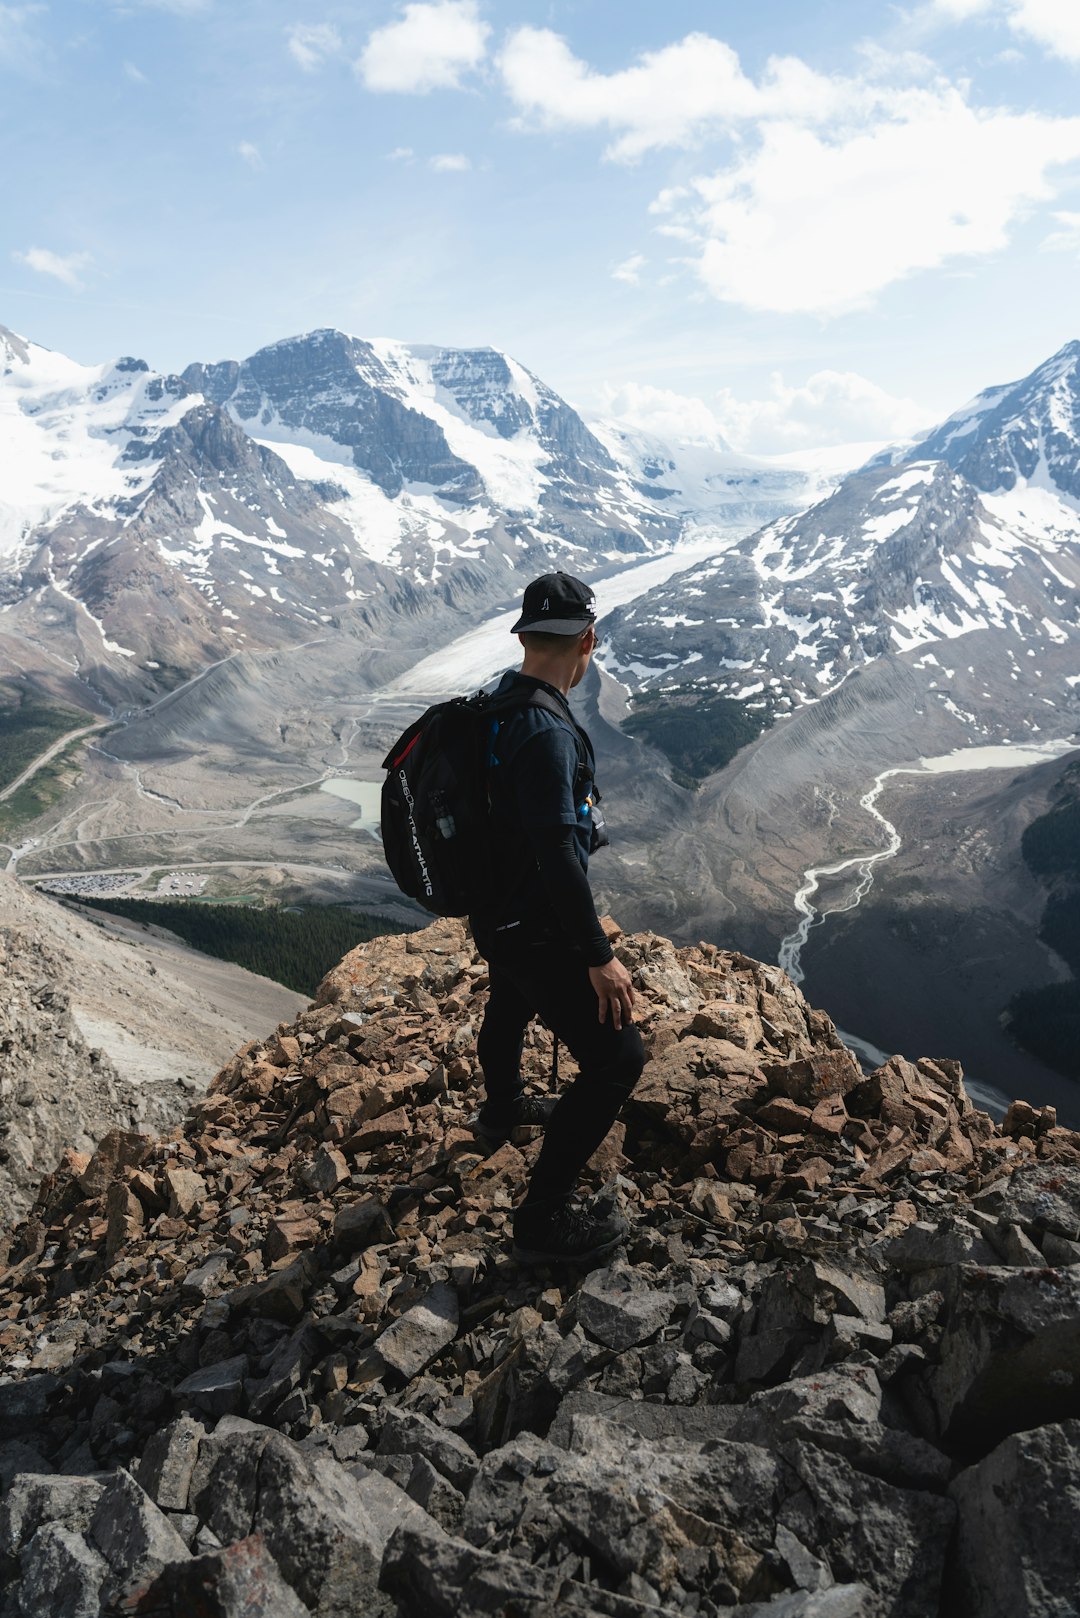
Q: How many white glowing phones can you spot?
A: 0